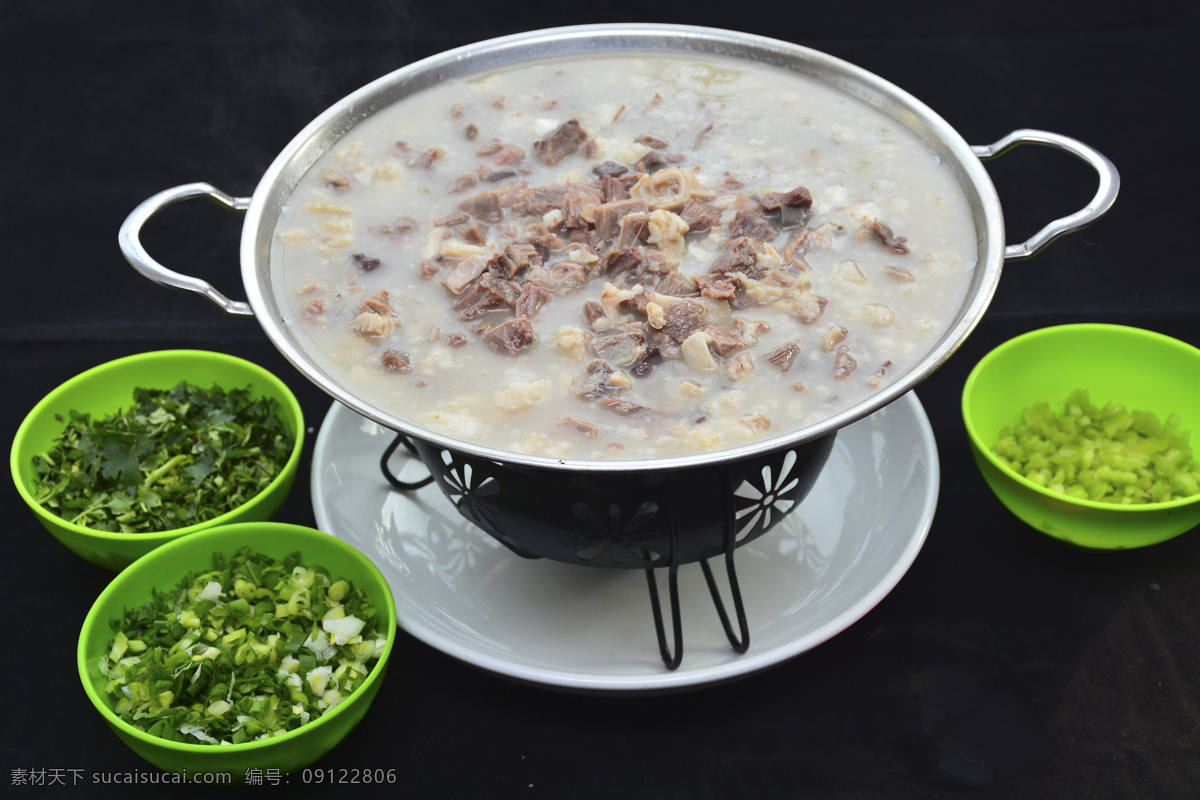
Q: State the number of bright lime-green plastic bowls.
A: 3